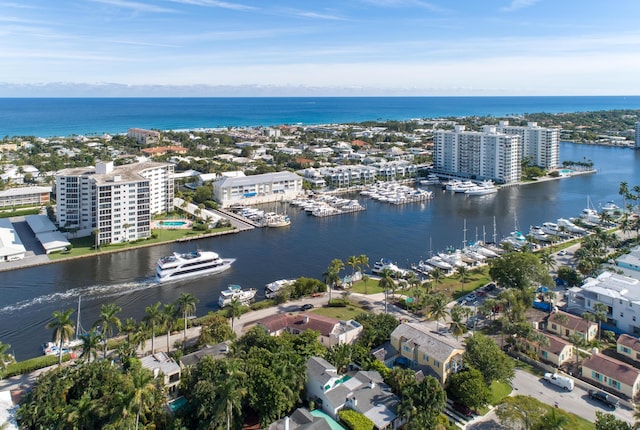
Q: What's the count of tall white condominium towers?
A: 3